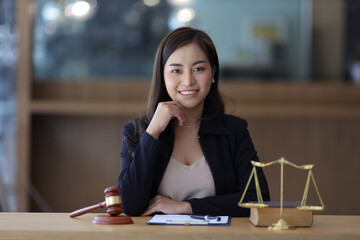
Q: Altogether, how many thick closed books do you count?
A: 1